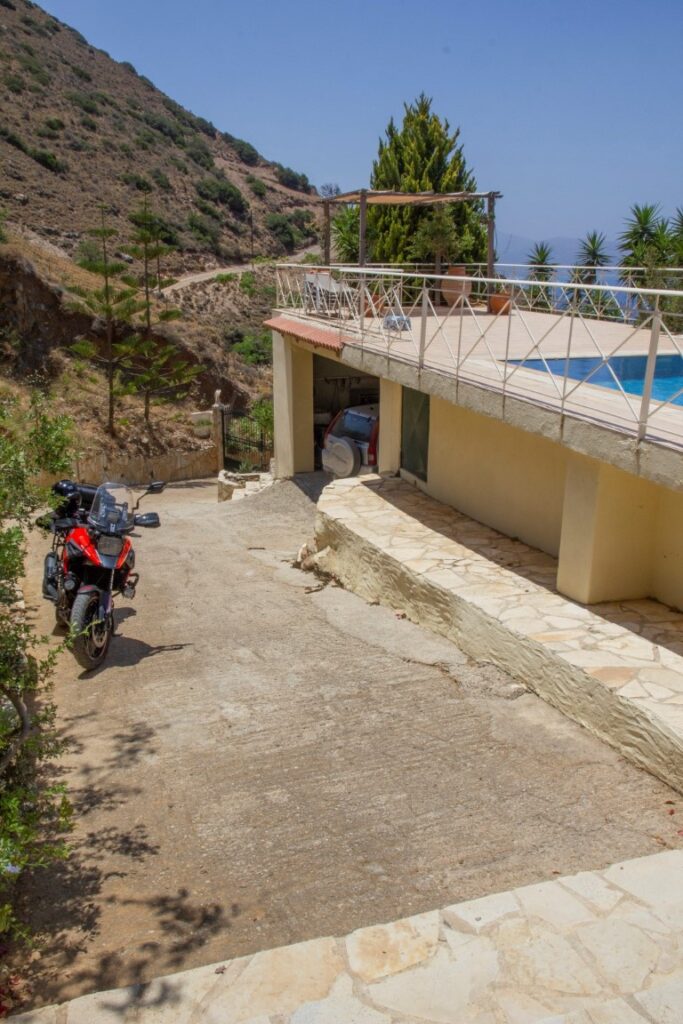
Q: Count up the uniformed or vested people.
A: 0